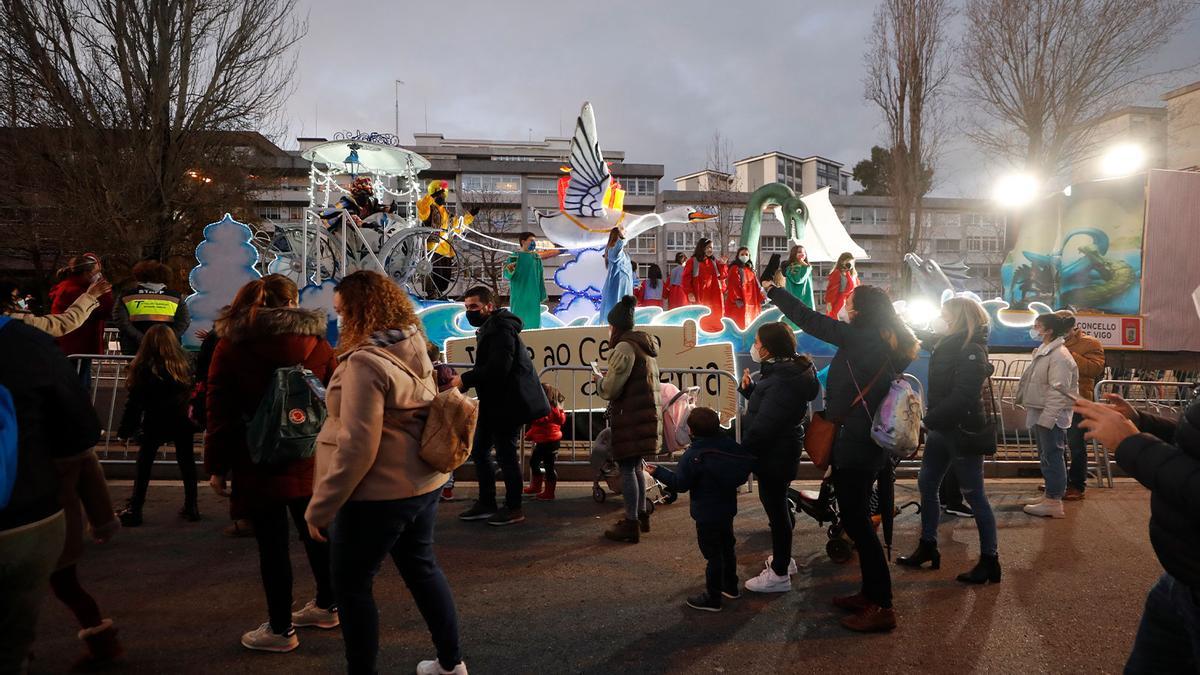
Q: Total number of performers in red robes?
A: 5